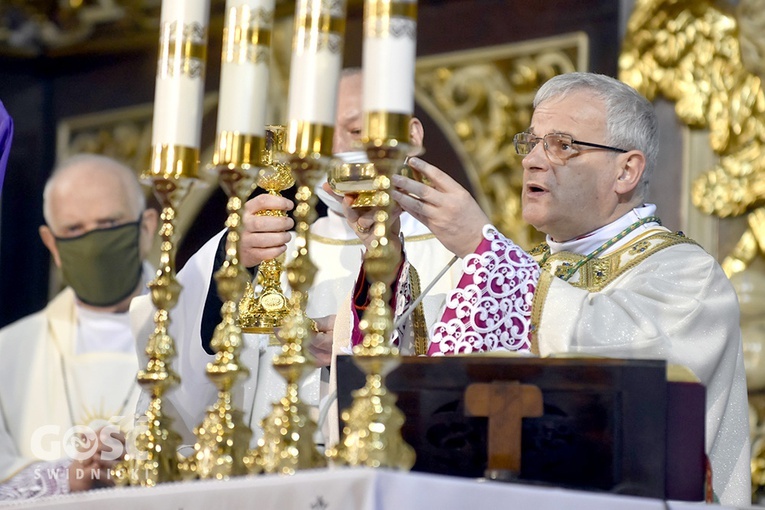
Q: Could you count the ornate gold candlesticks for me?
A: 4